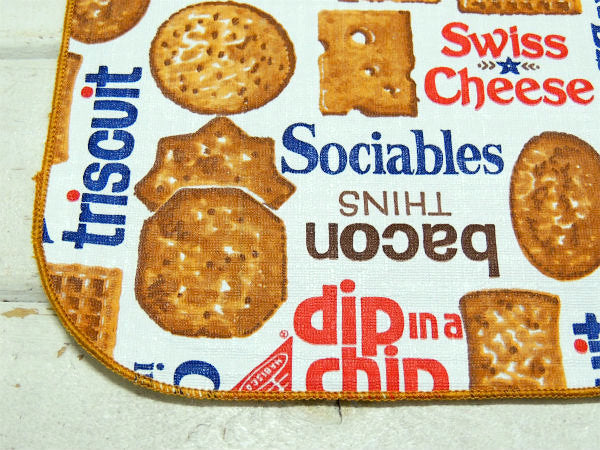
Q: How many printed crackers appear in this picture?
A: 11